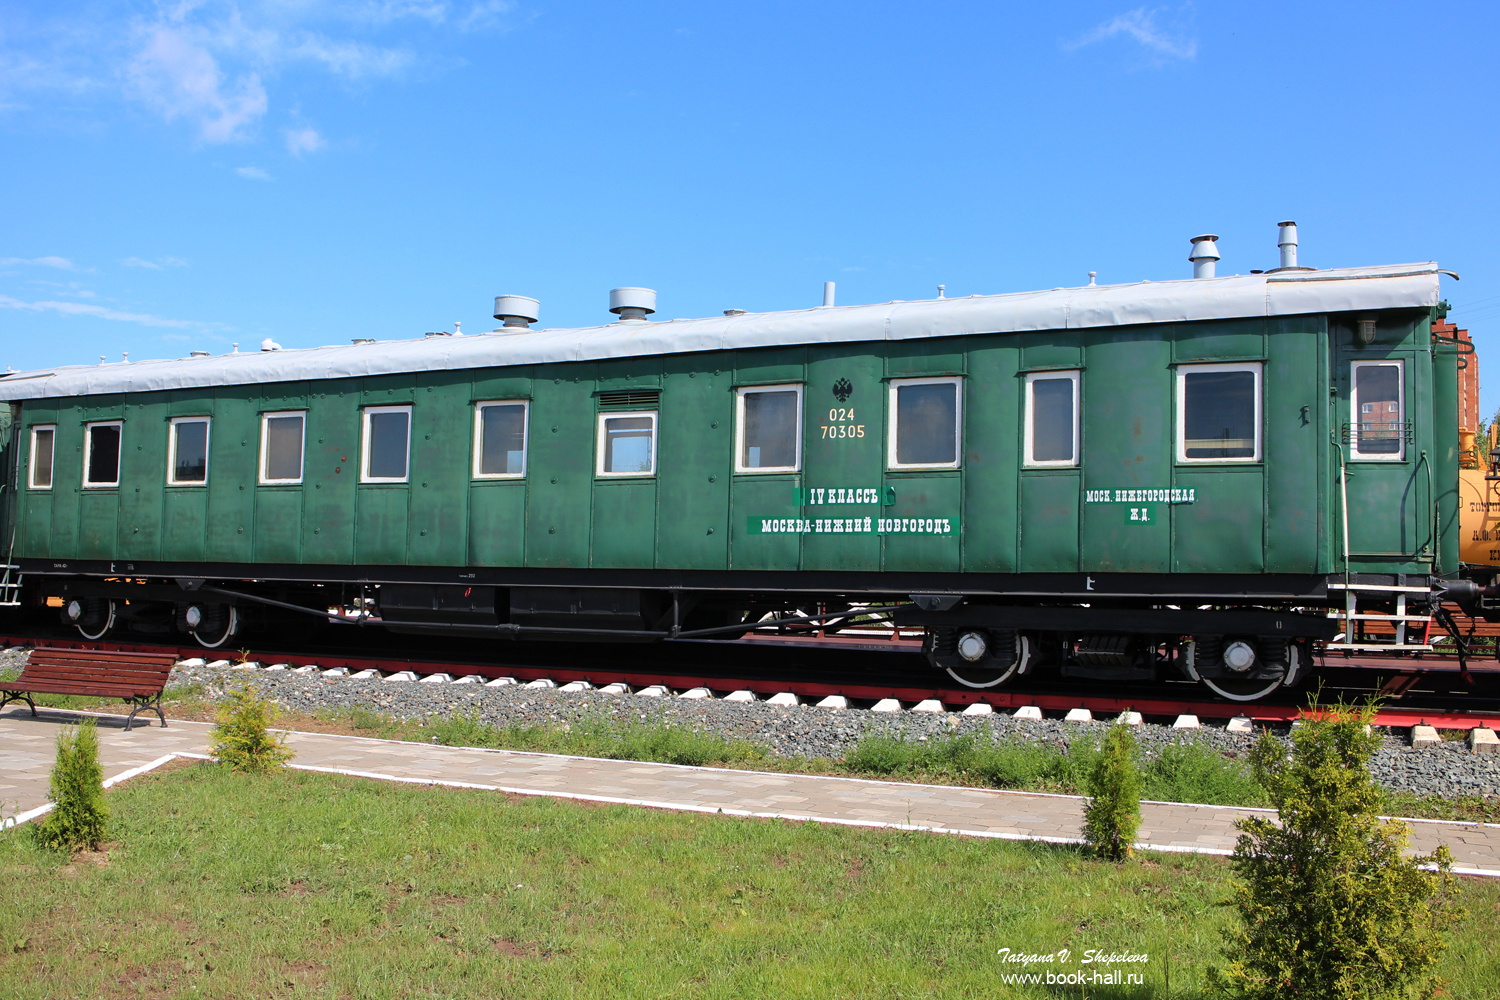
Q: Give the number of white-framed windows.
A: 12